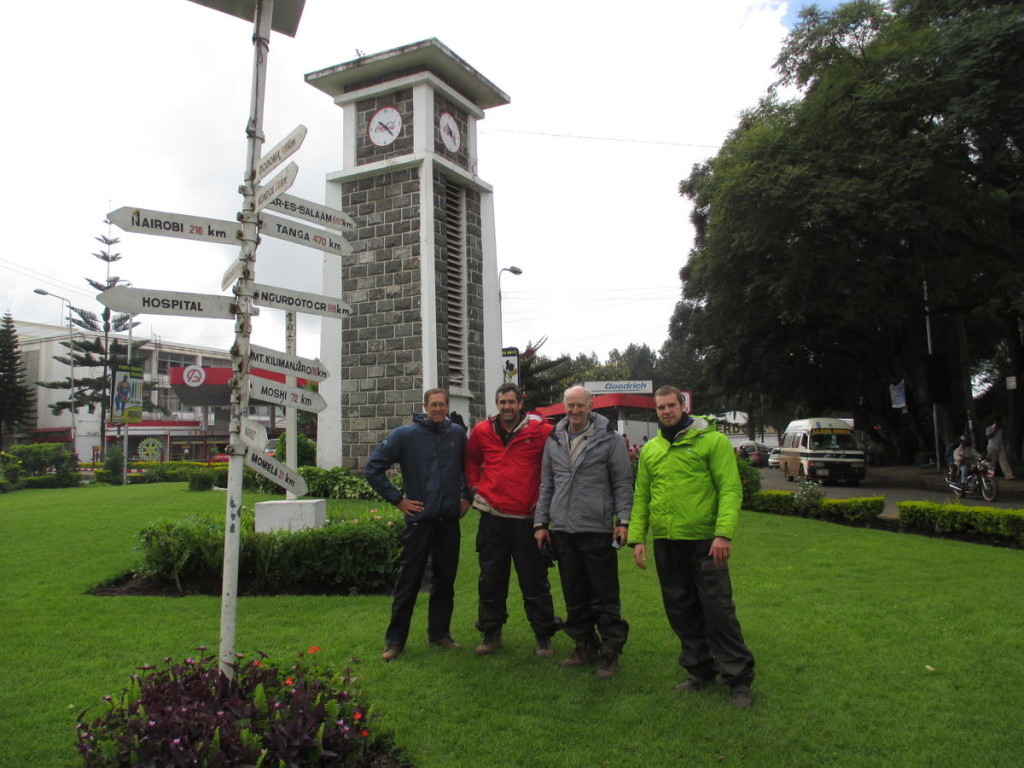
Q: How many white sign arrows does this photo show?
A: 12